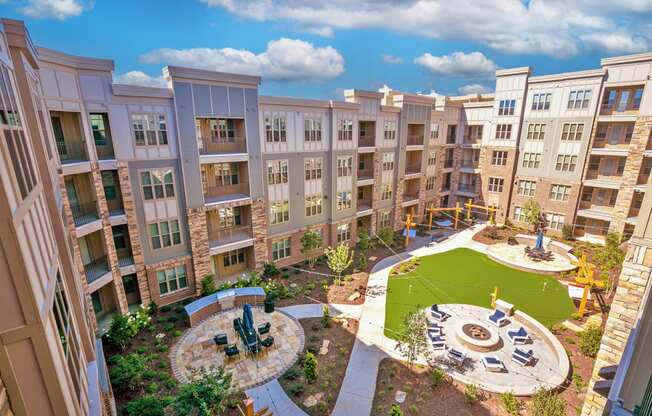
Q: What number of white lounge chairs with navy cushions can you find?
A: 8